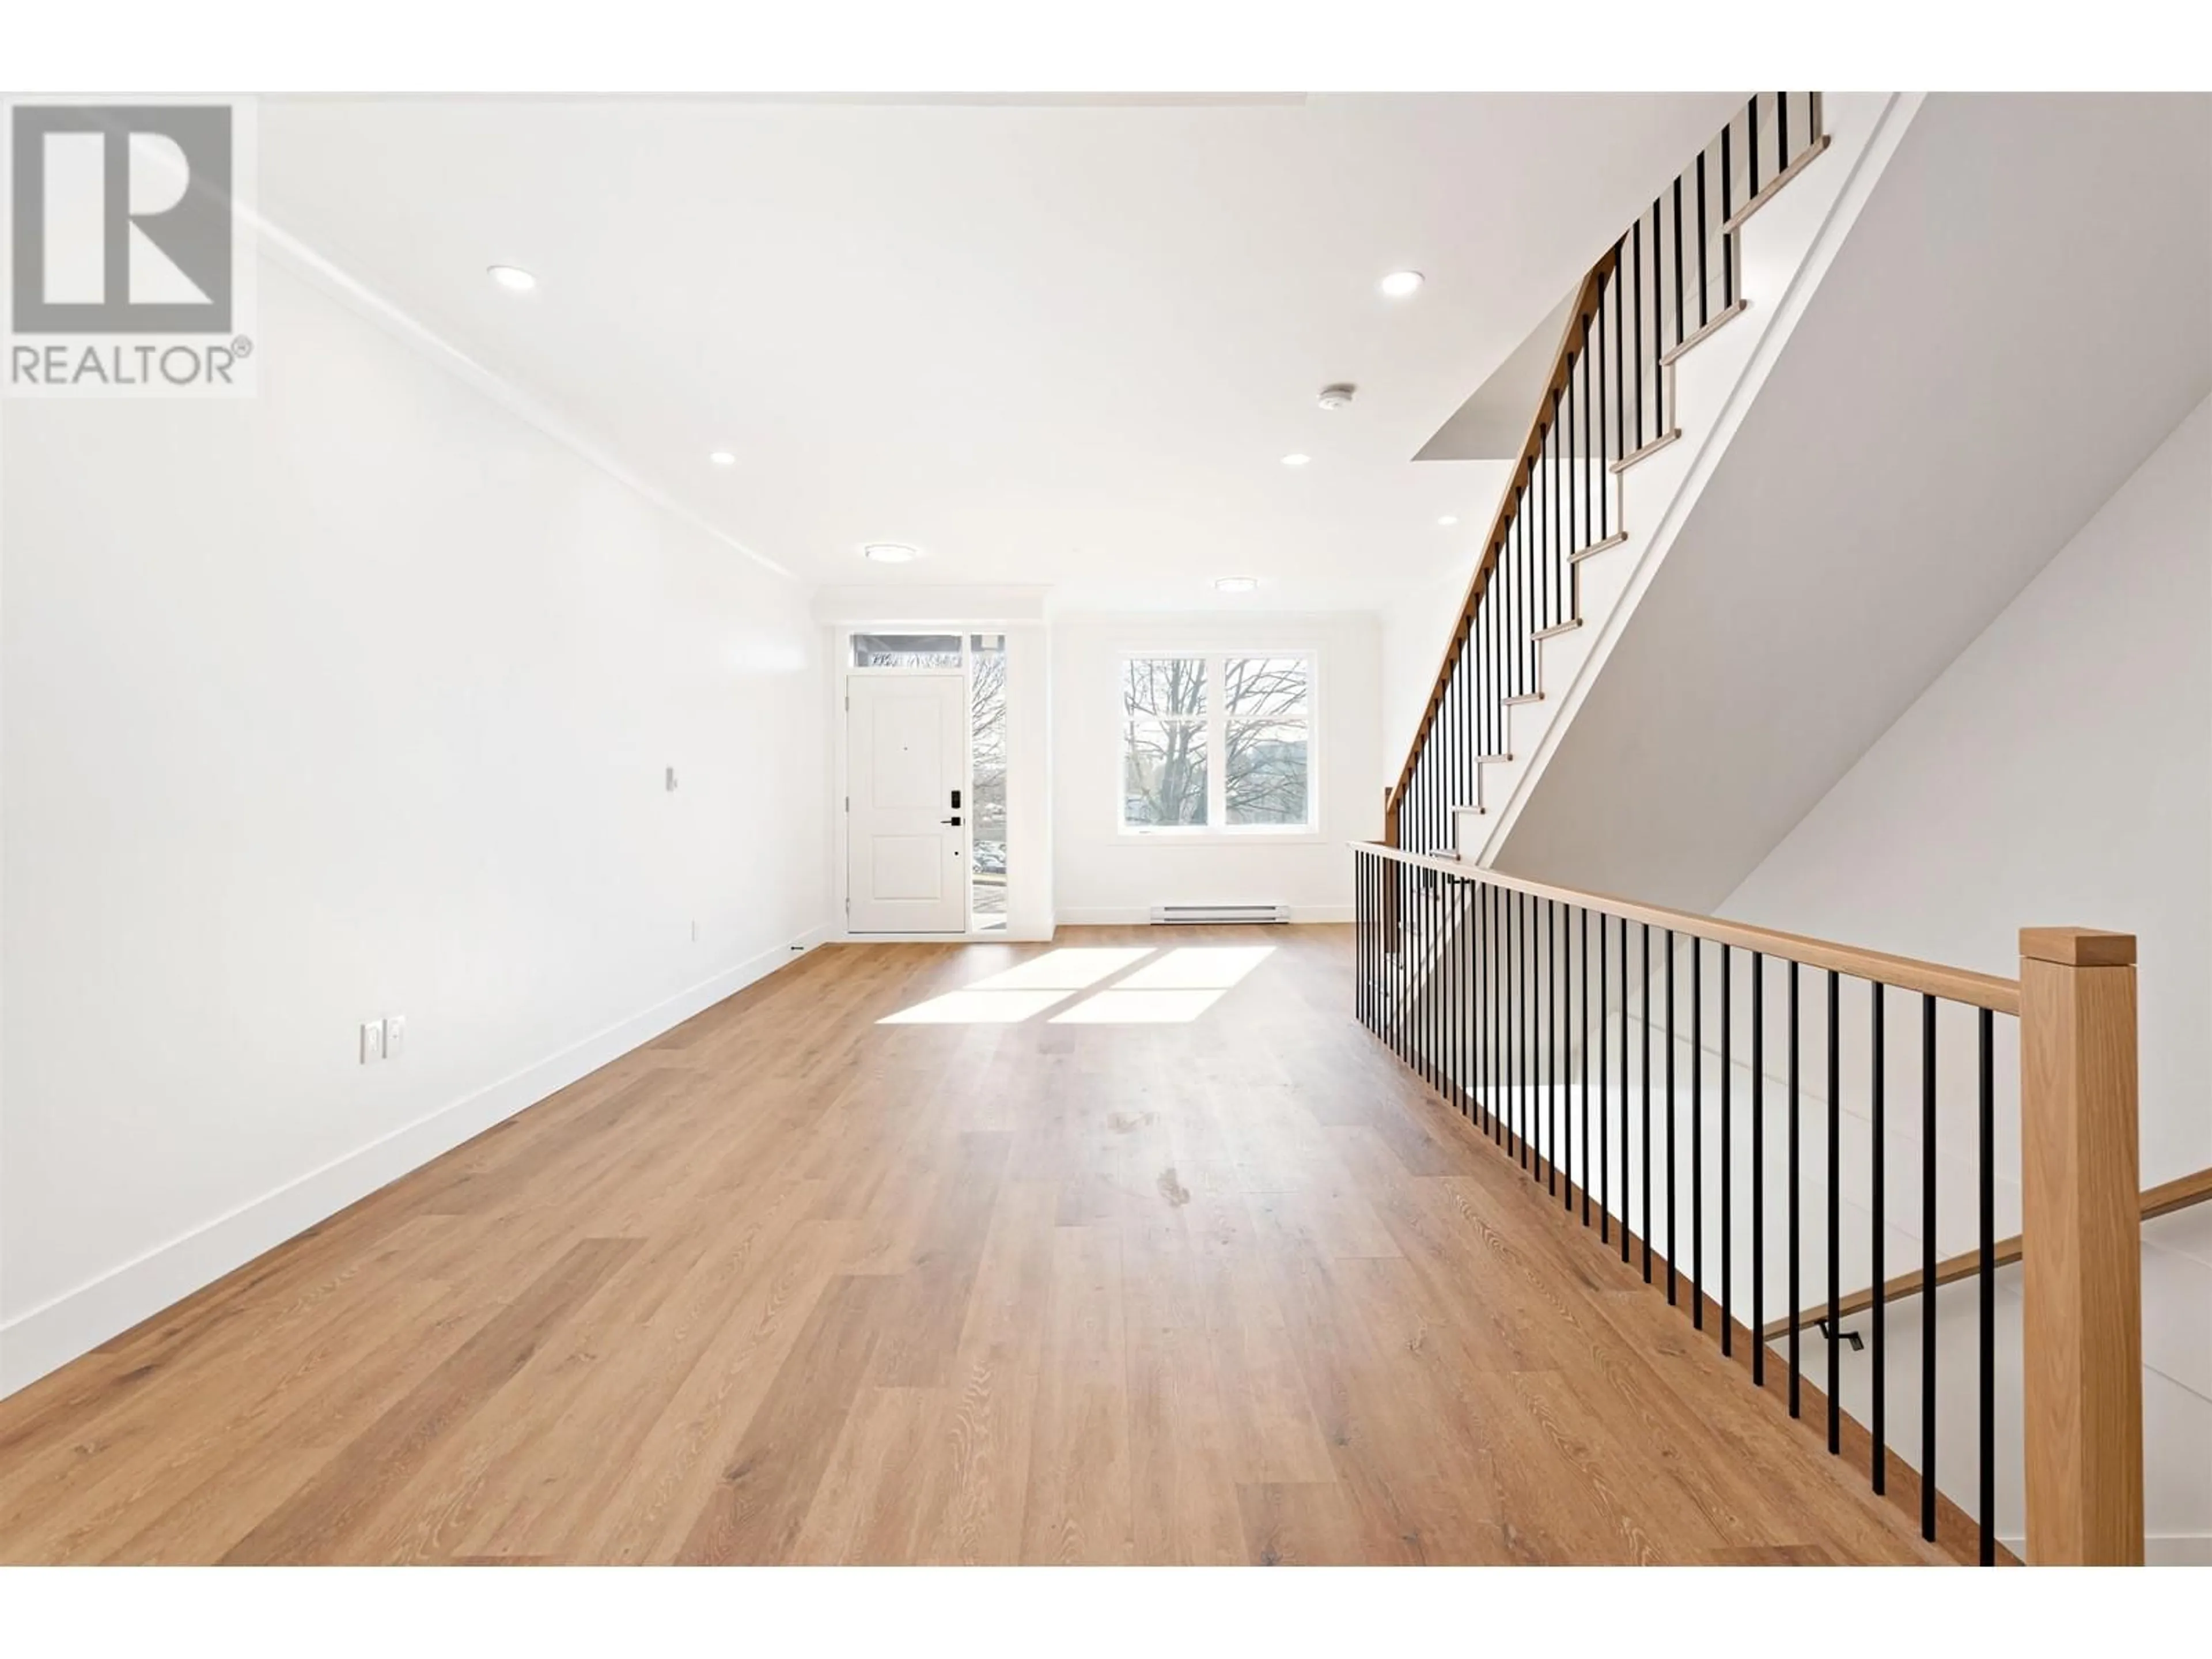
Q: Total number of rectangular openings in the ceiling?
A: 1